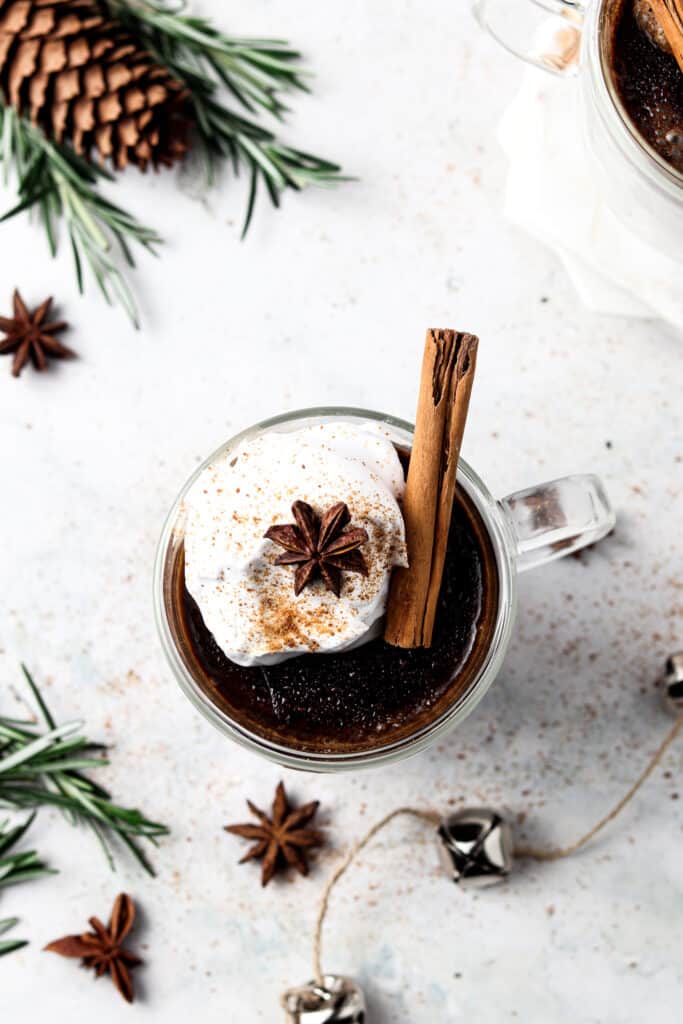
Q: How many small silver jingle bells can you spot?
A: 3